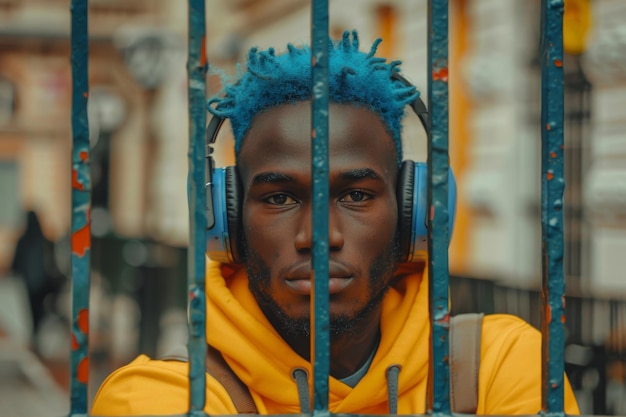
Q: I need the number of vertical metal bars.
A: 5